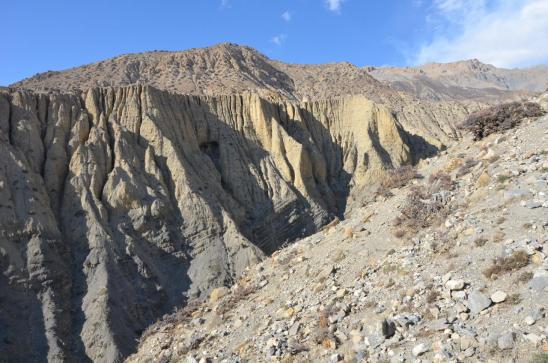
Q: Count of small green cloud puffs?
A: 0